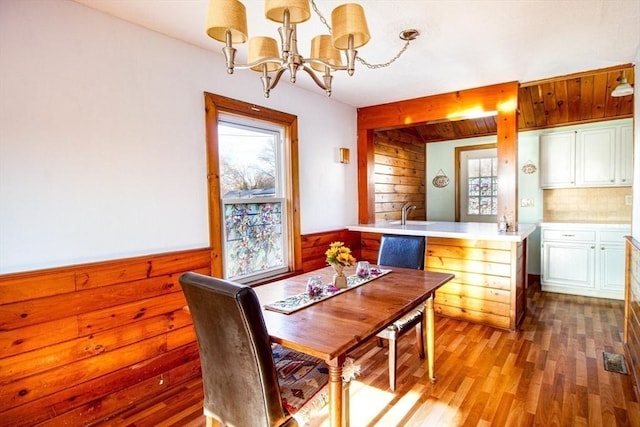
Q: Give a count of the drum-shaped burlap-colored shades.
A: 5